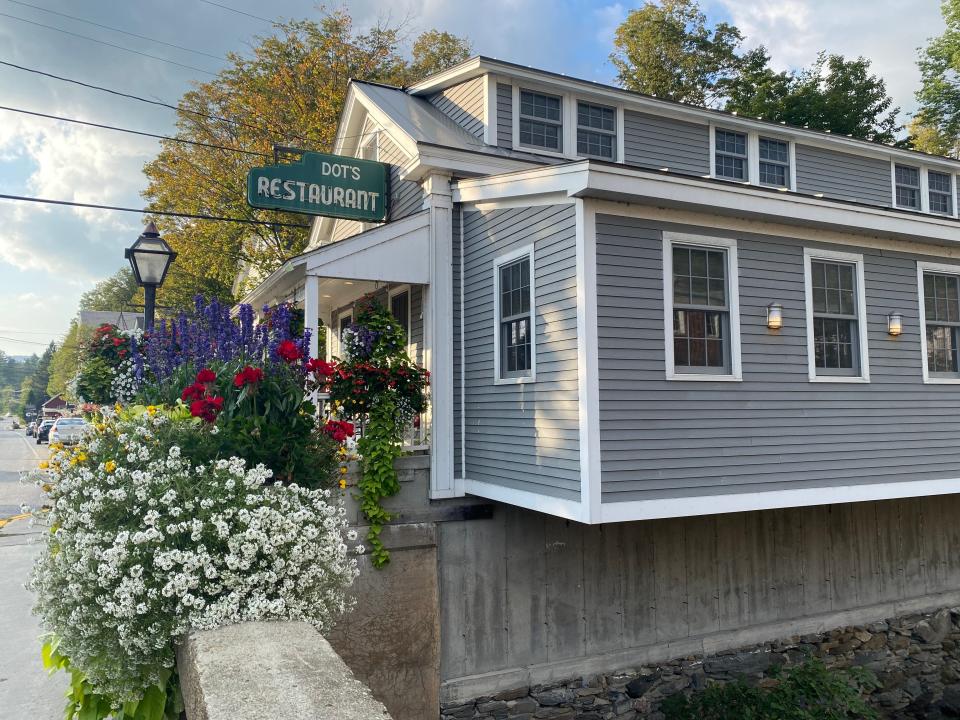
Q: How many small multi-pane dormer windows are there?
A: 6